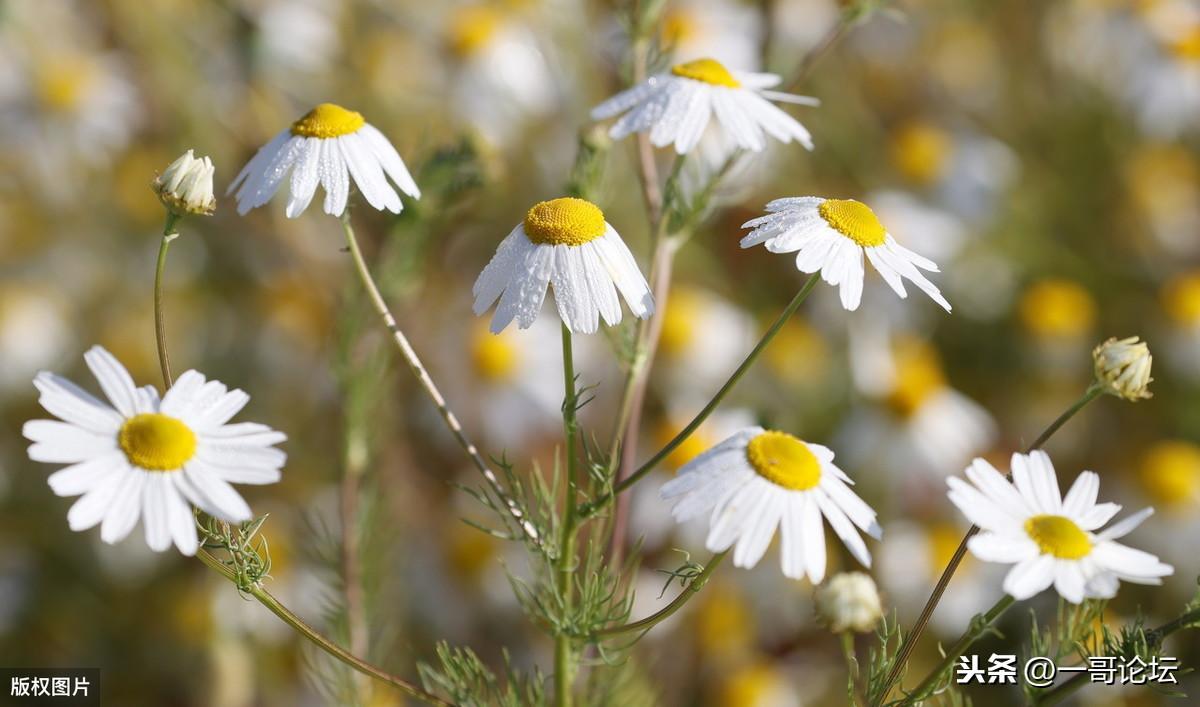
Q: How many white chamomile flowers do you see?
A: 7